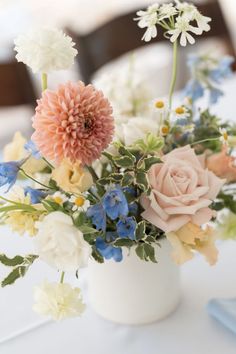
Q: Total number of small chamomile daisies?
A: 6